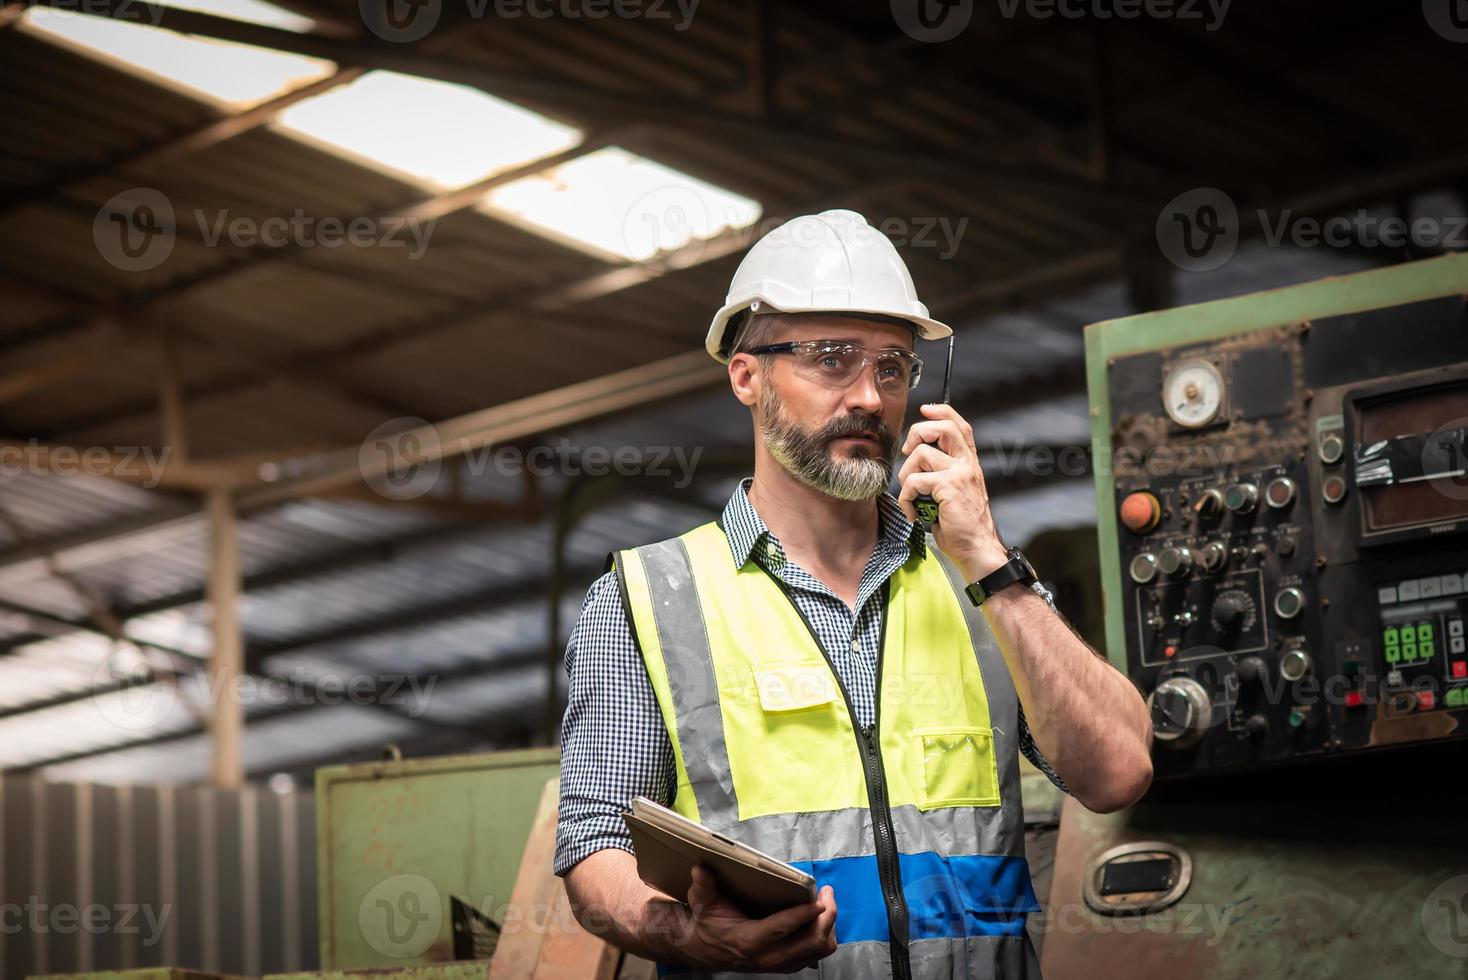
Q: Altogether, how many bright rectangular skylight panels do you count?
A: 3